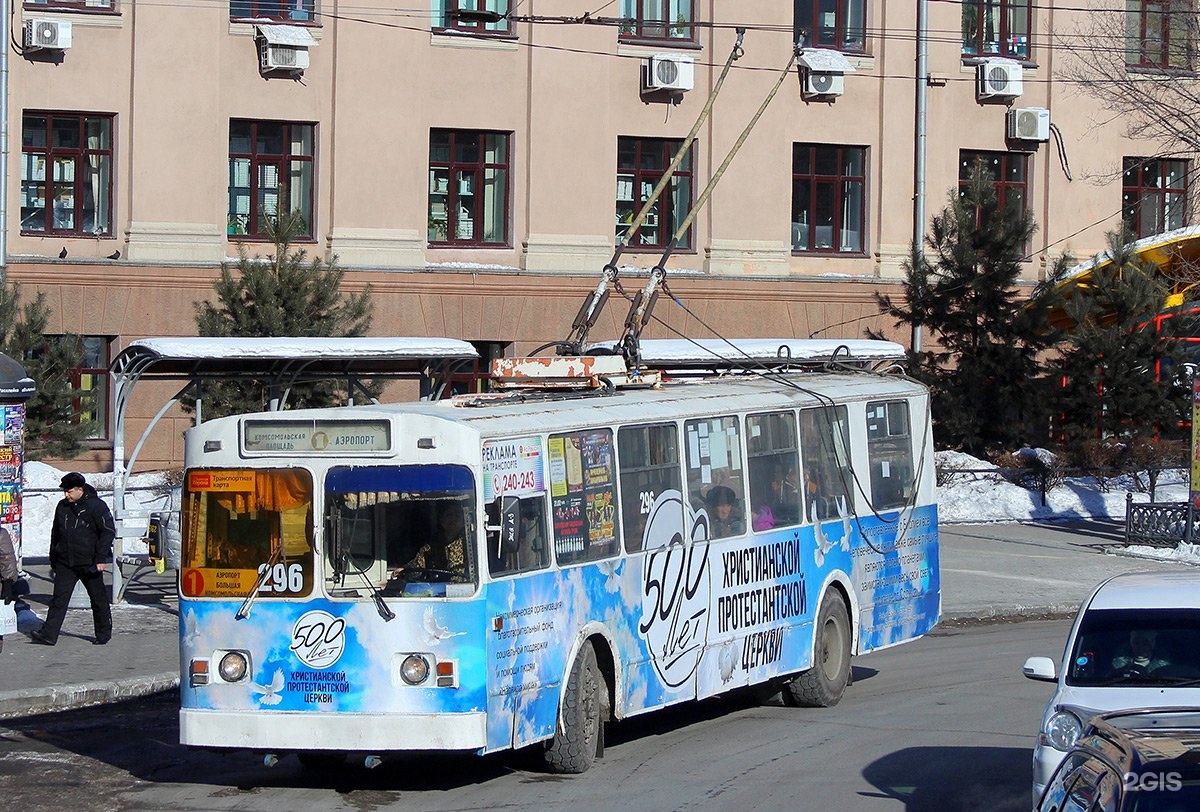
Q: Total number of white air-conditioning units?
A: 6